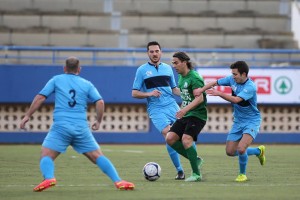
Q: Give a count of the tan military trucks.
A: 0